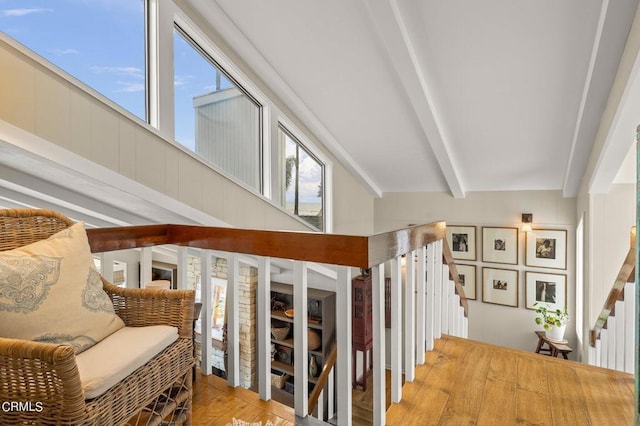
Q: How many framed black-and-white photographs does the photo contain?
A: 6